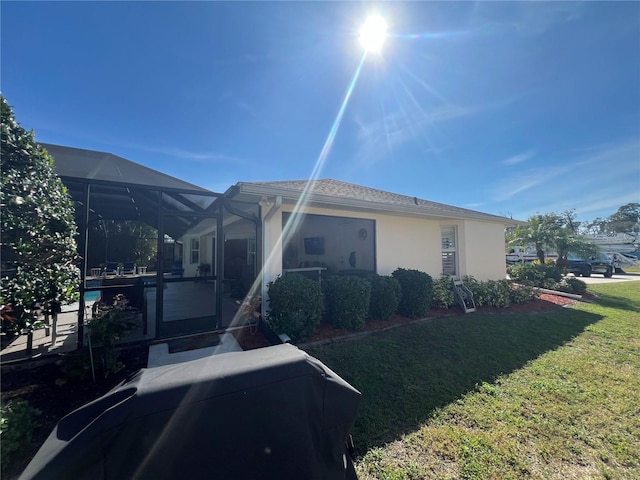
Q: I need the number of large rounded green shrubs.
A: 4